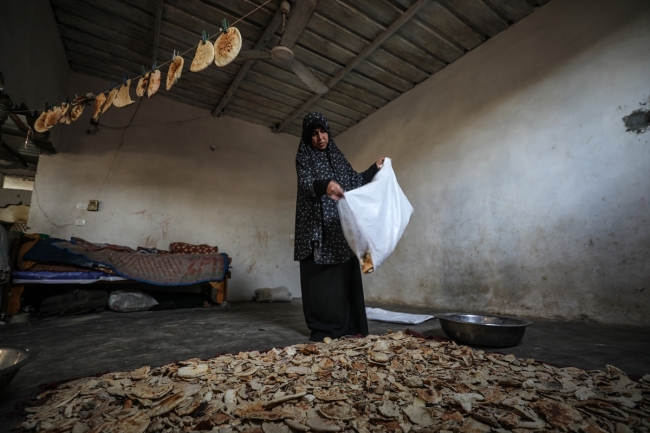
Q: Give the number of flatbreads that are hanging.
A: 13